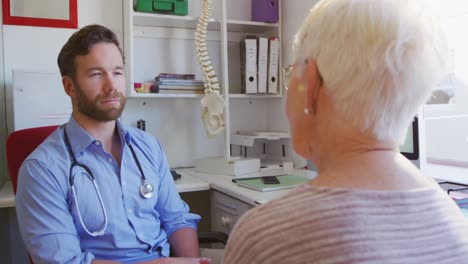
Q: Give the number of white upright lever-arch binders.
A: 3